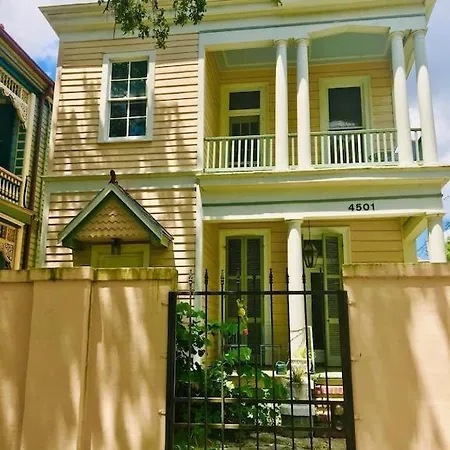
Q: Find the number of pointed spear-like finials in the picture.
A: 9